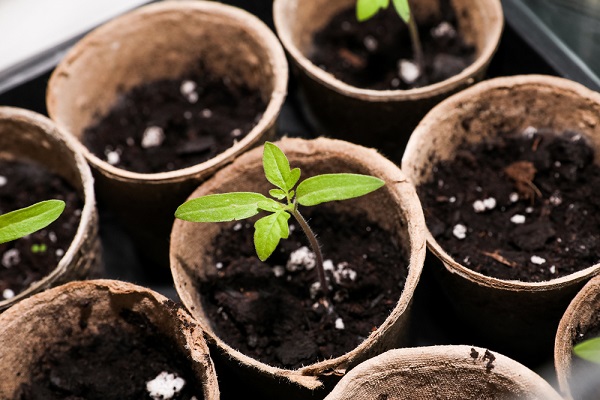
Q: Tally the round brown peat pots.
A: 8